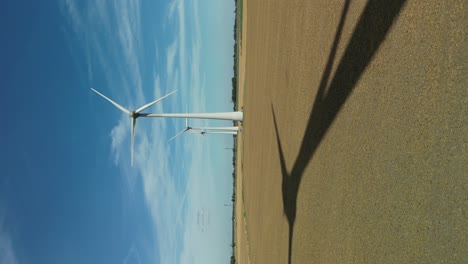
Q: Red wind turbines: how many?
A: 0